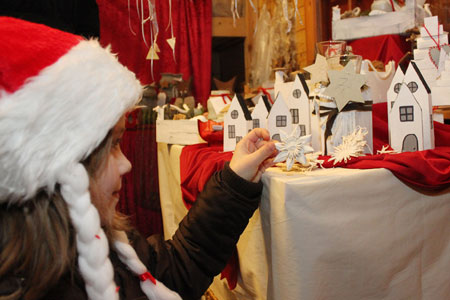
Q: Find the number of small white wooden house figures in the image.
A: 7